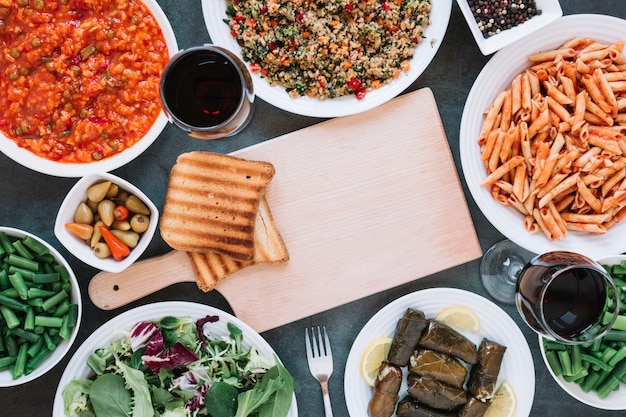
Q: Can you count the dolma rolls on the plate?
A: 8